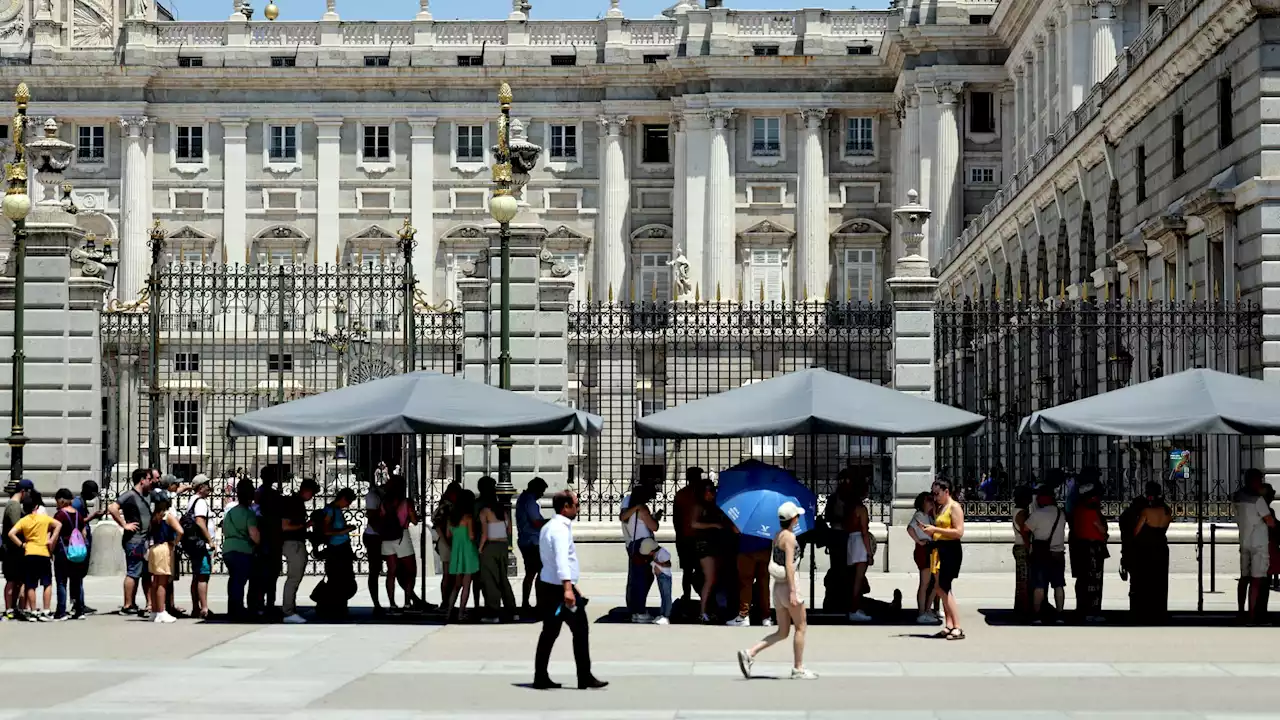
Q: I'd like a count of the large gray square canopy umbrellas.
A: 3